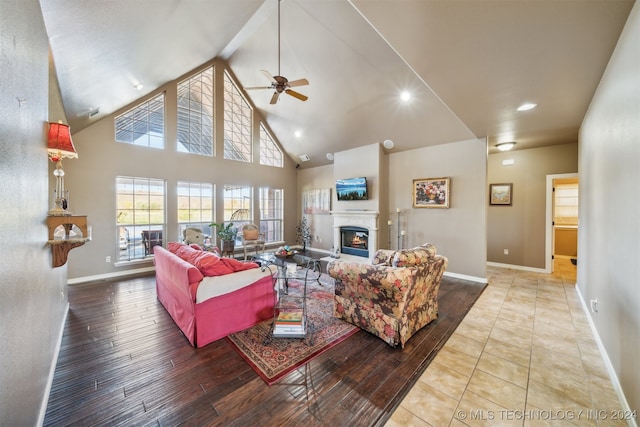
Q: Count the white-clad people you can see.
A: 0